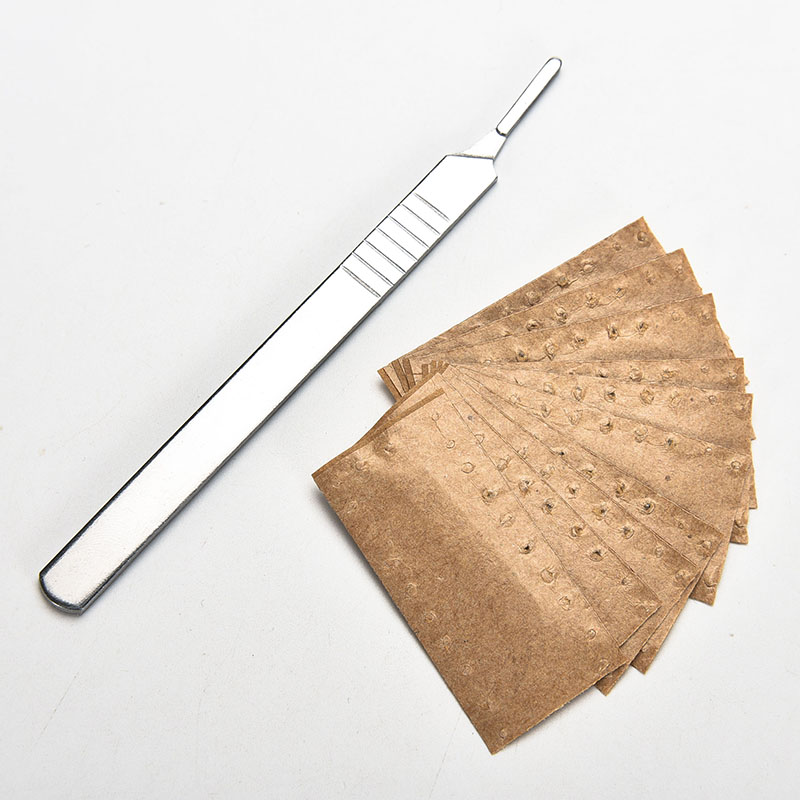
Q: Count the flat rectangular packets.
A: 10